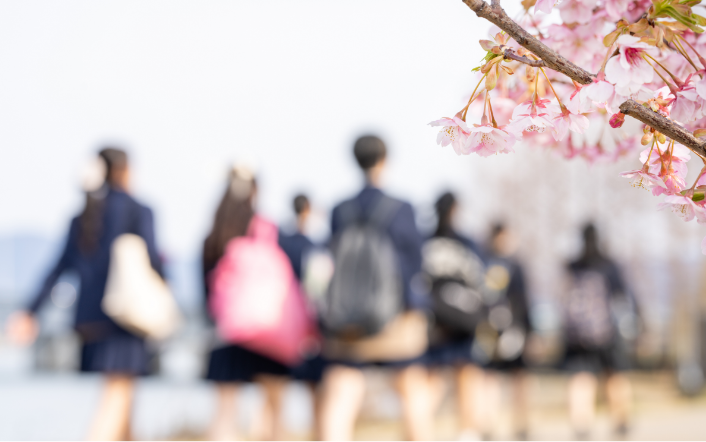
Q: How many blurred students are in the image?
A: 7